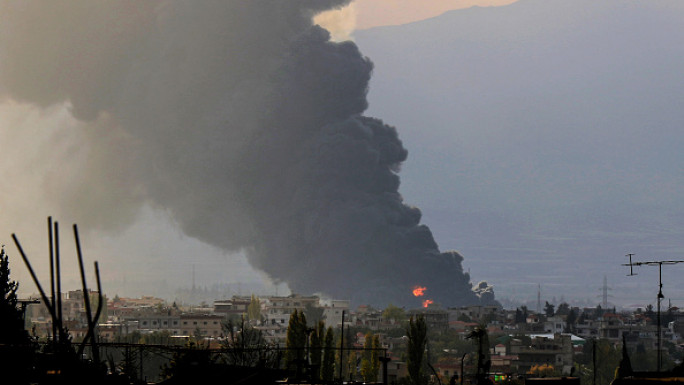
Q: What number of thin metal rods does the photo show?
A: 5